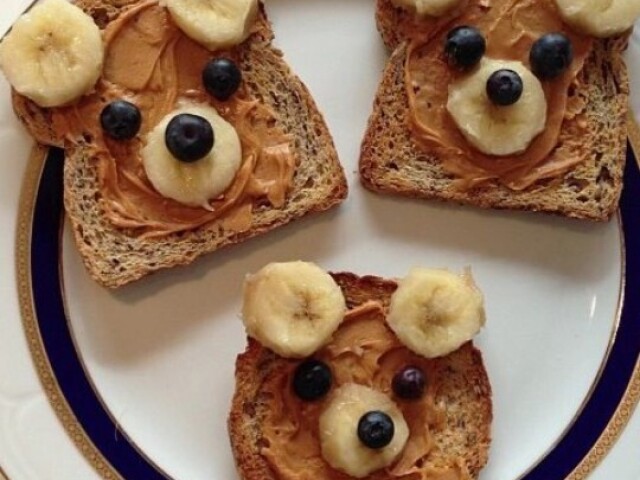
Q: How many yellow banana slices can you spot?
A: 9